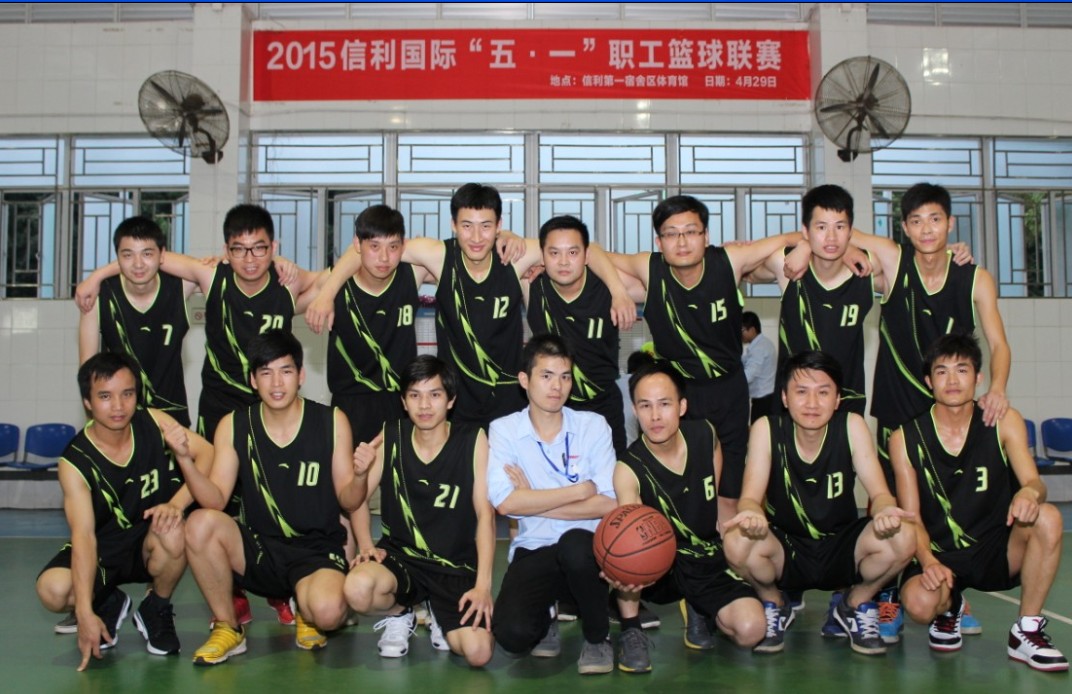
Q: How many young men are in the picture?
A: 15